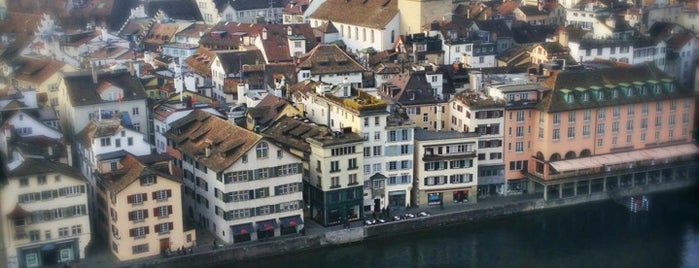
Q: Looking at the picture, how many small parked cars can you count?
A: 5